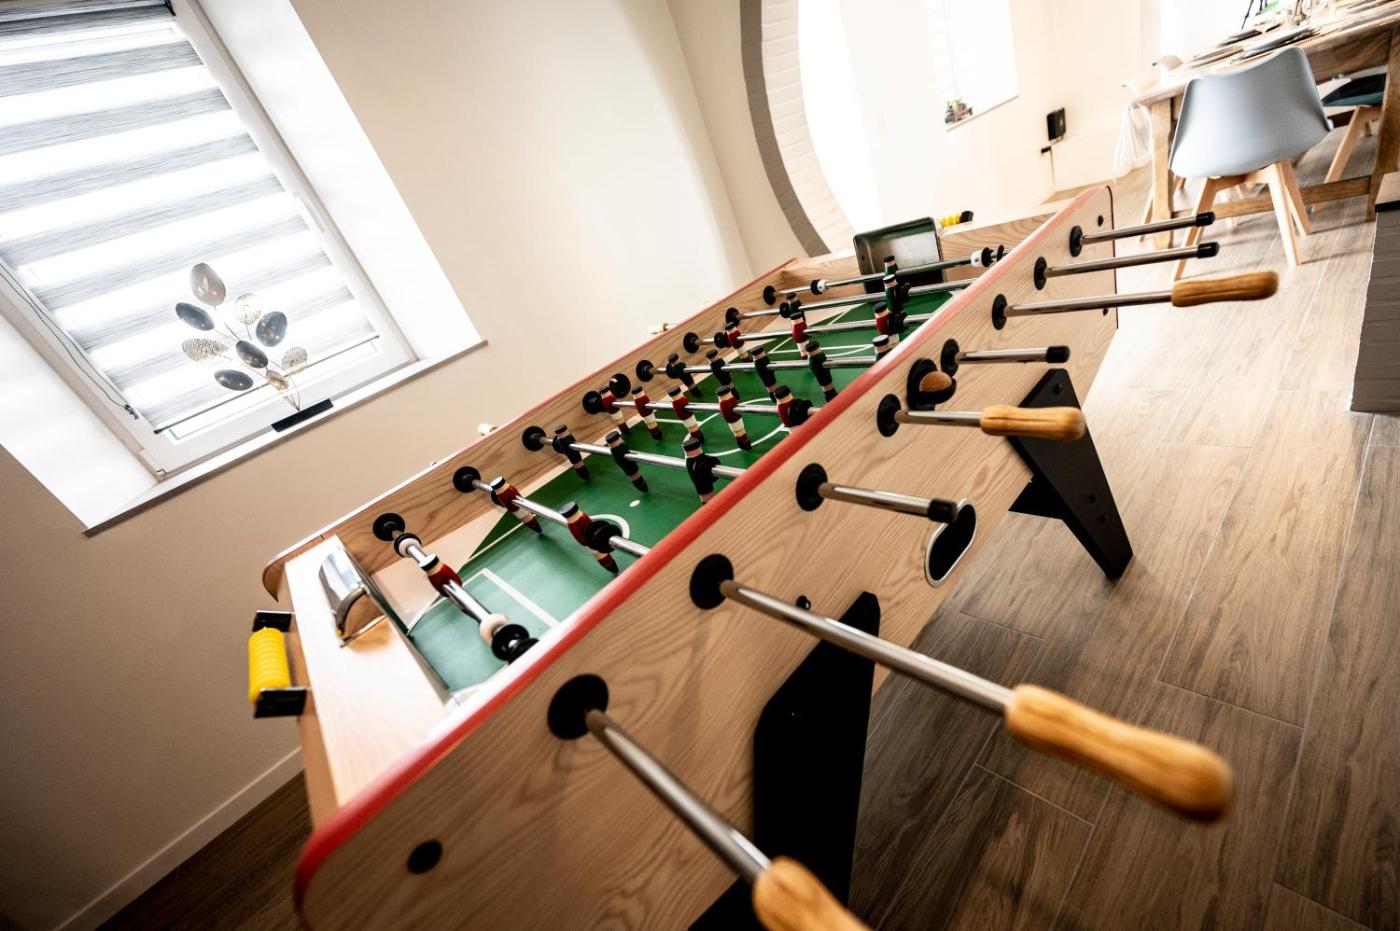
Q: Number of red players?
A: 11